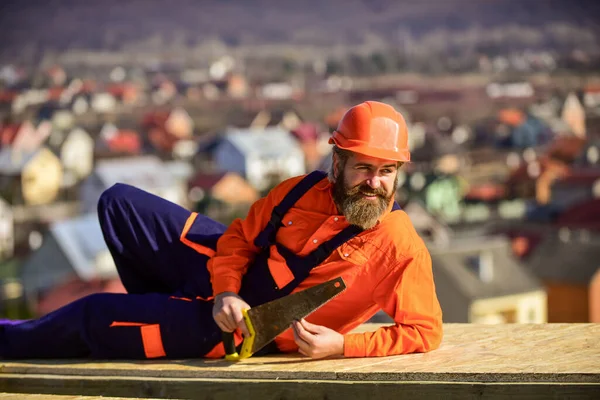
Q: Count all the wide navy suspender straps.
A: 2